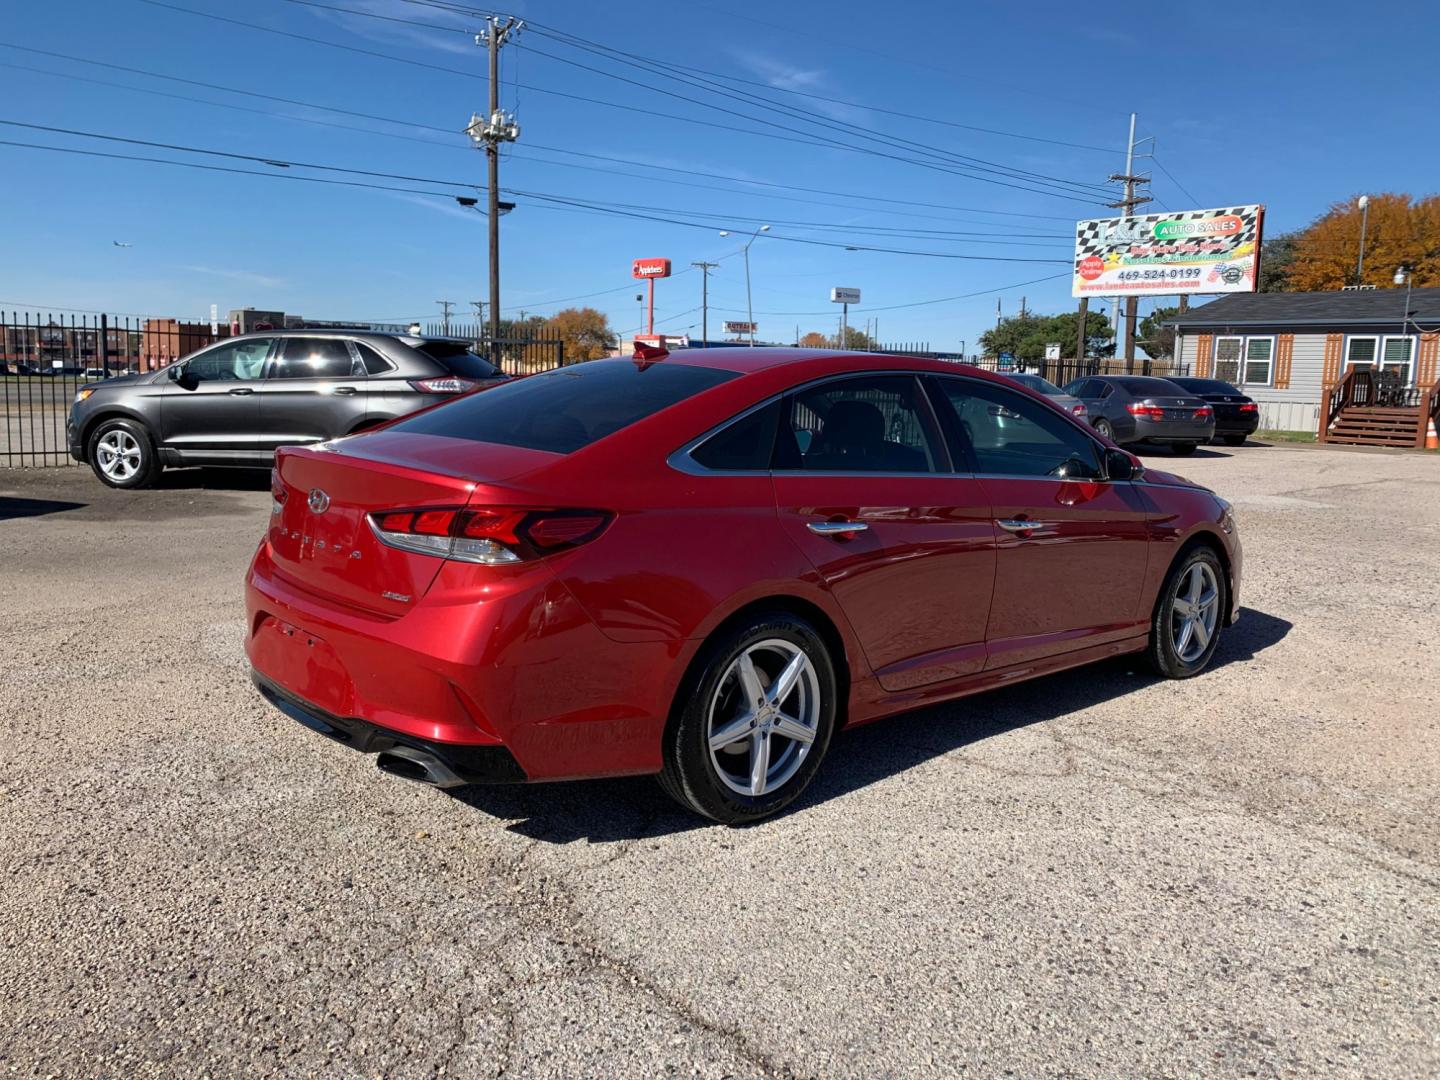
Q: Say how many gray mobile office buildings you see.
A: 1